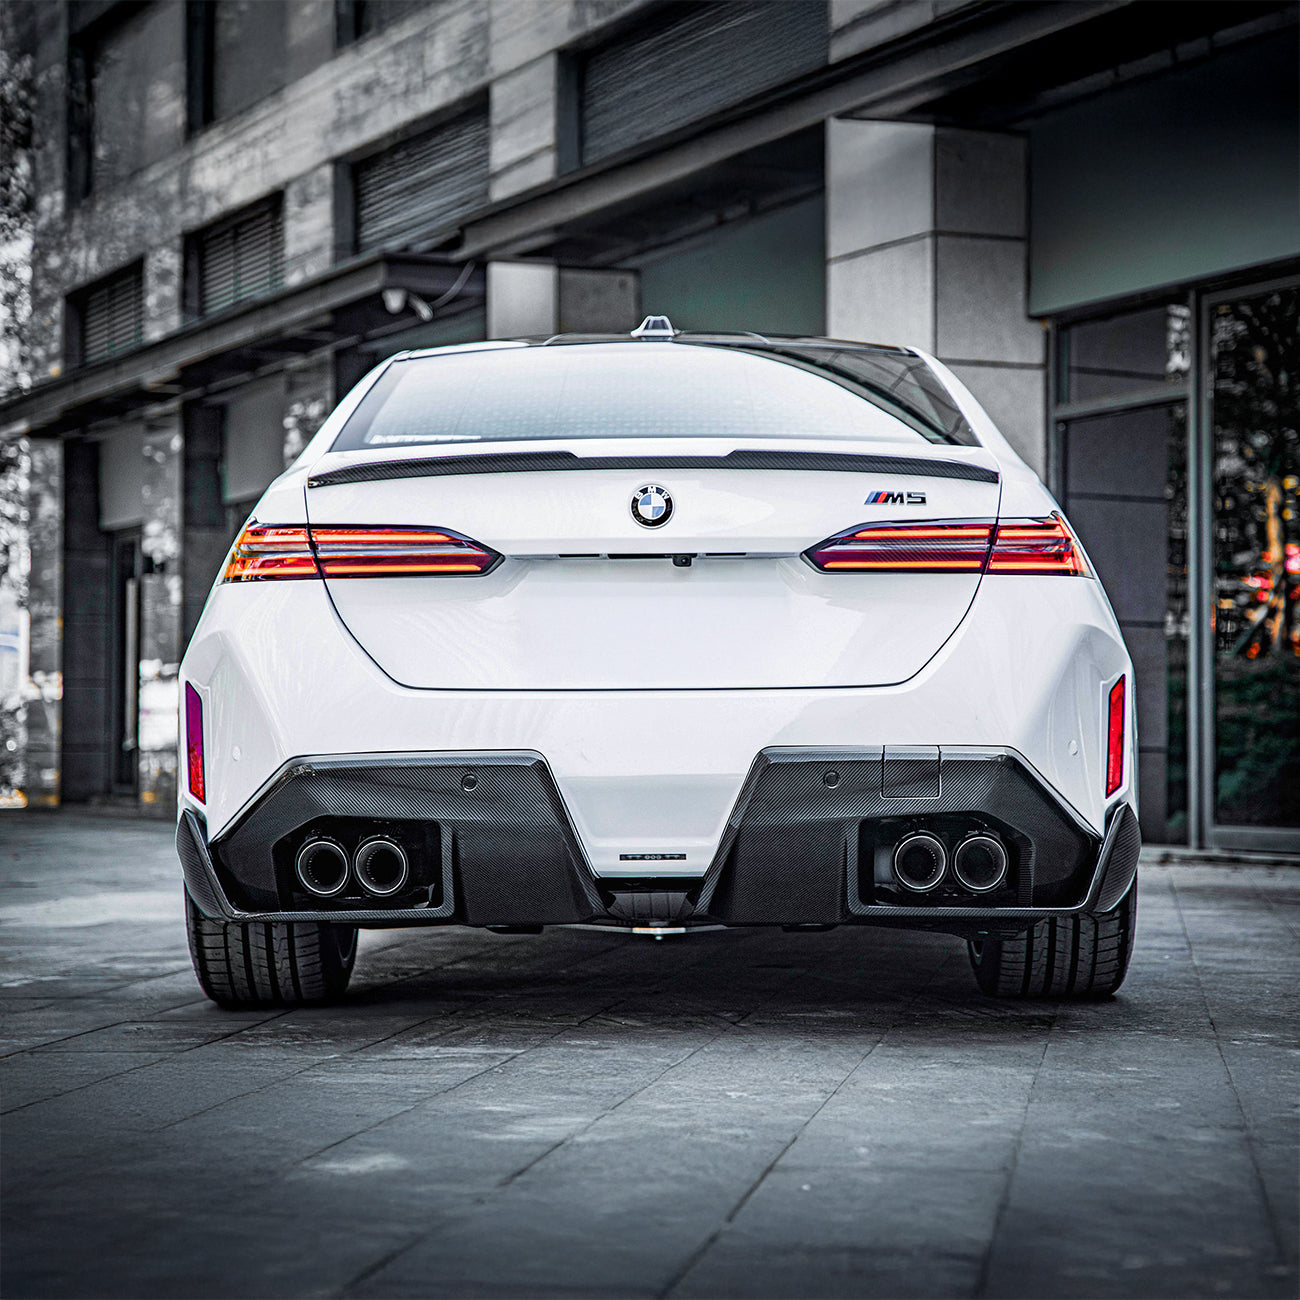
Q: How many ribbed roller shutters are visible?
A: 4